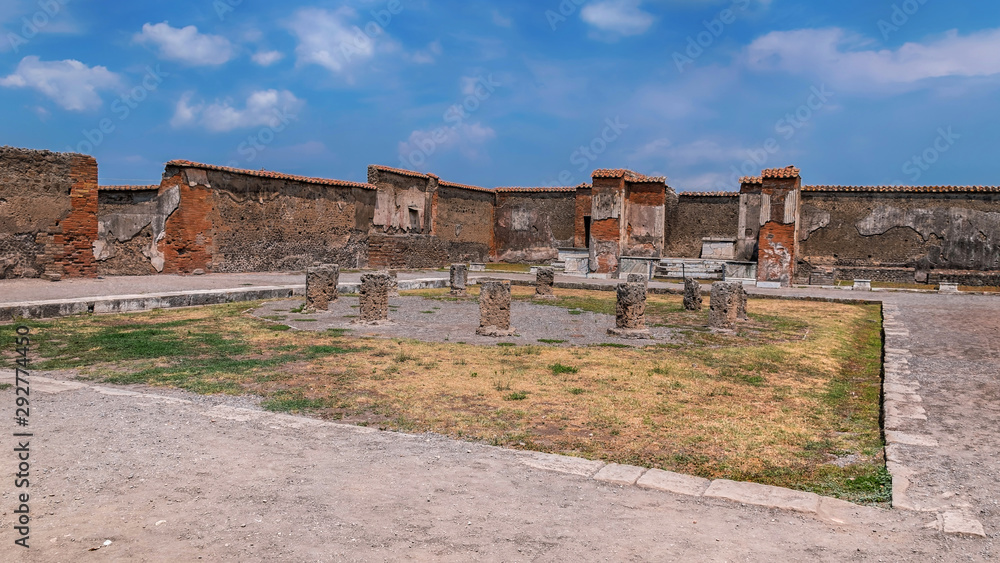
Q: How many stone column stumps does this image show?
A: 12